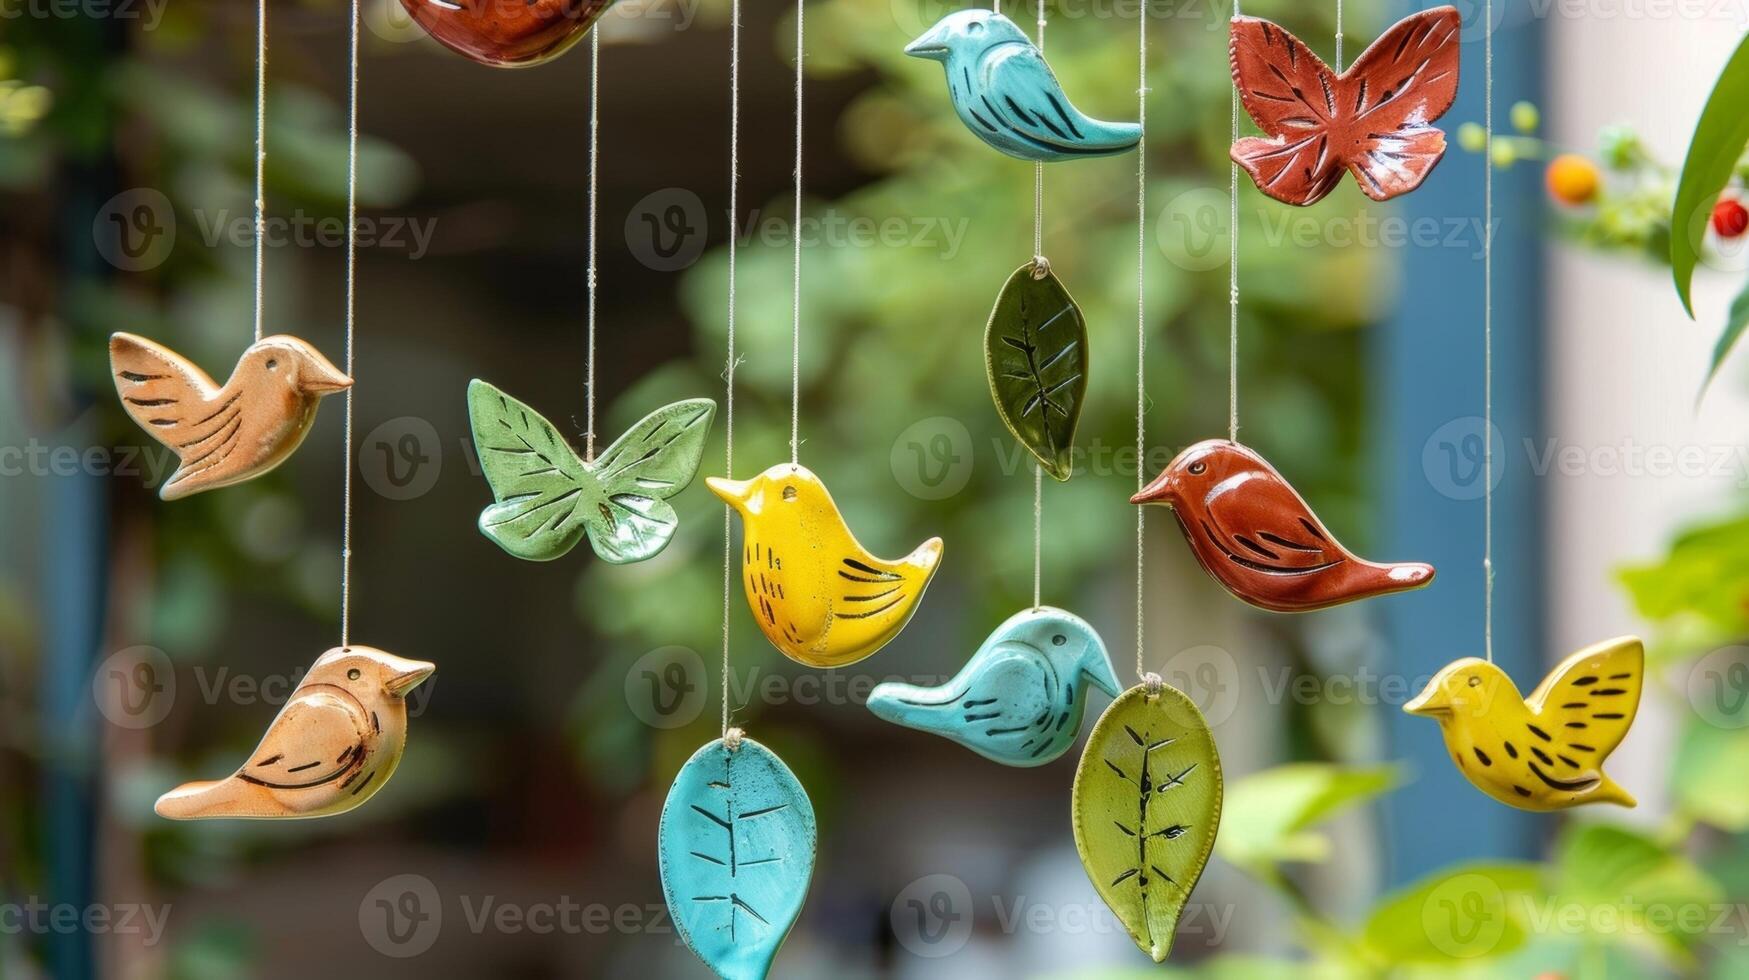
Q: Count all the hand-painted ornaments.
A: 13